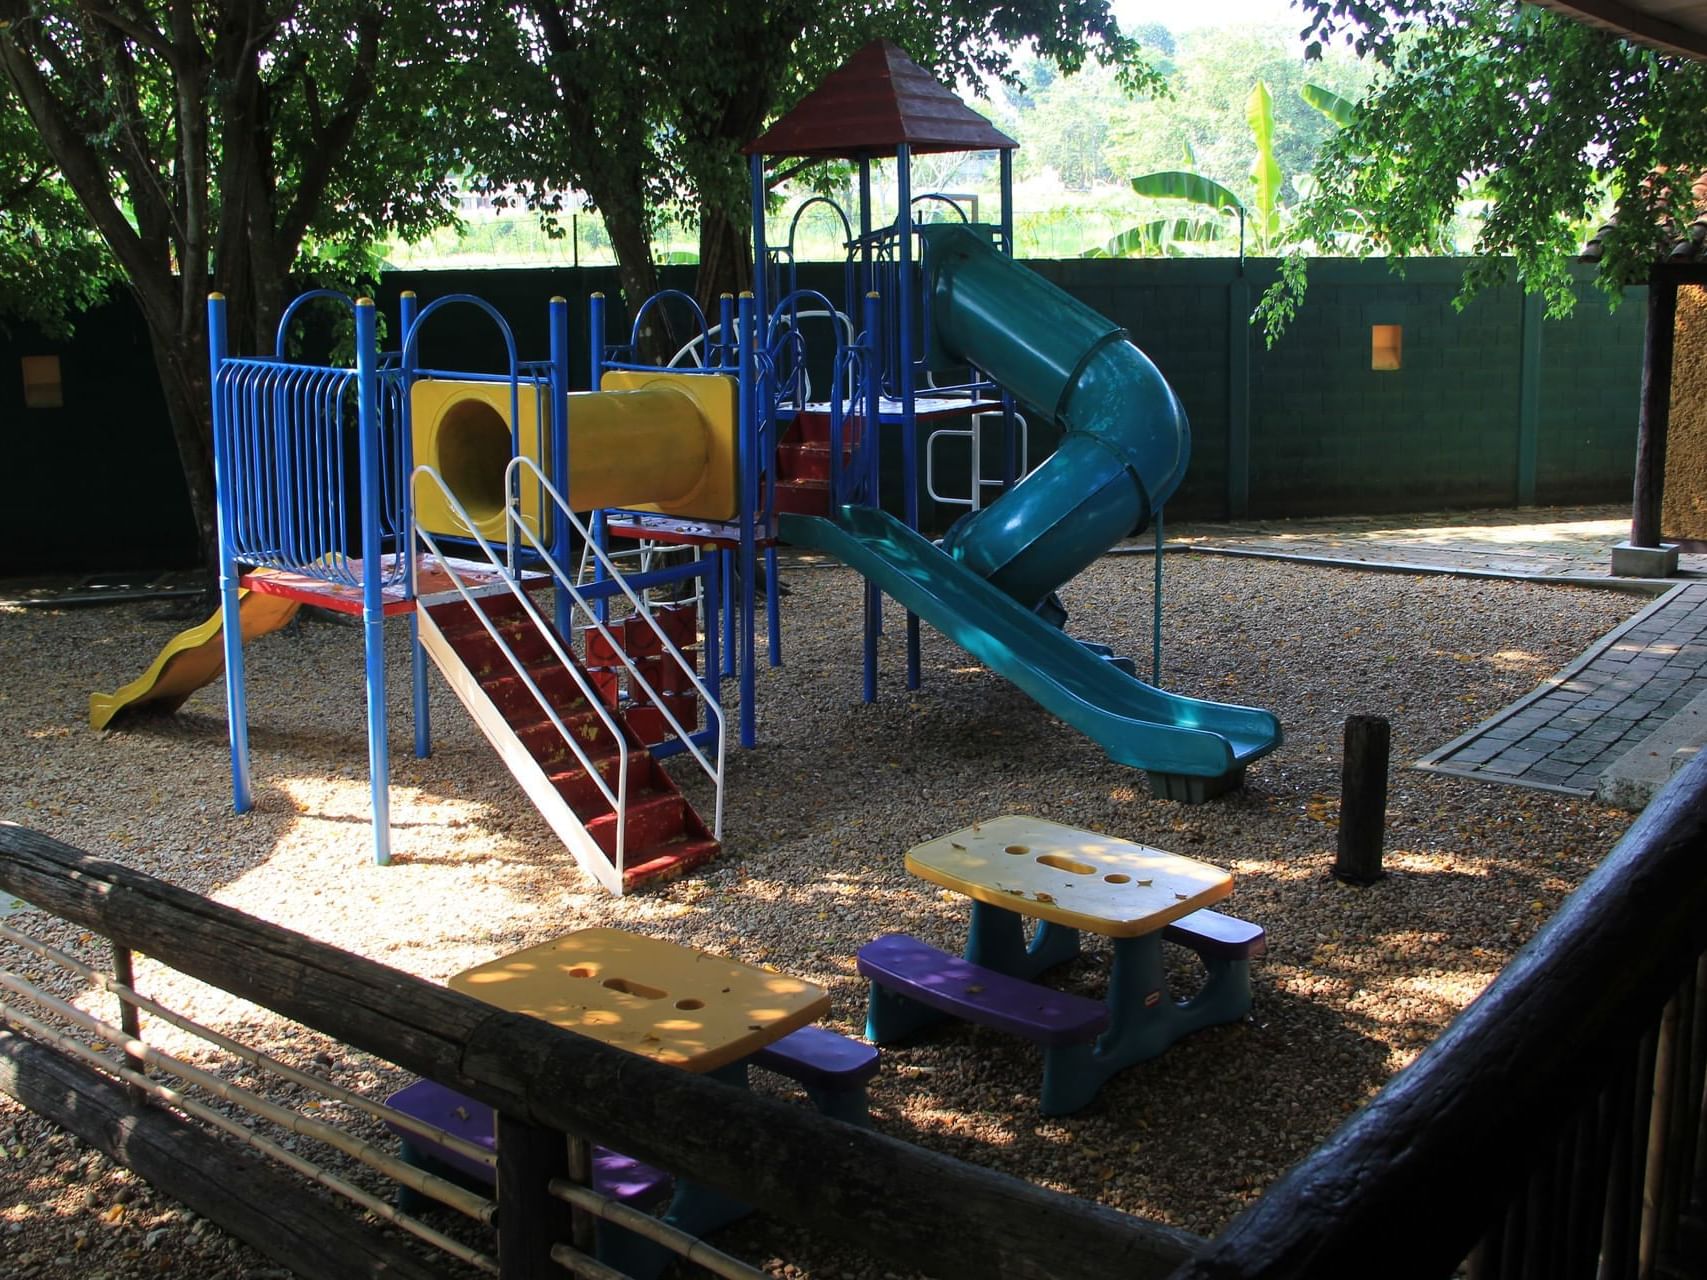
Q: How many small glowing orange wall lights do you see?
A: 2